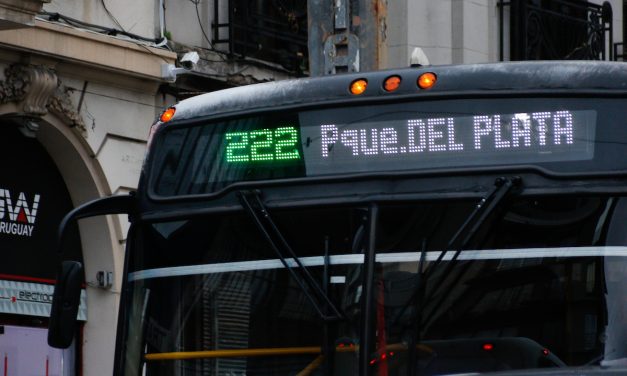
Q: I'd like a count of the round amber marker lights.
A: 4